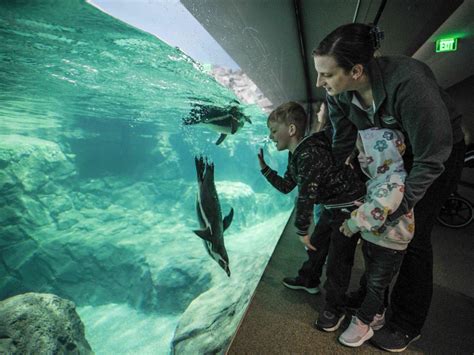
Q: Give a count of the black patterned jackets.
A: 1